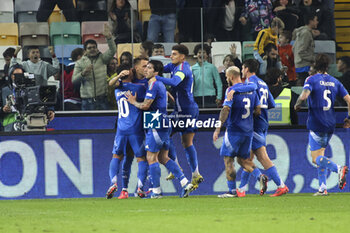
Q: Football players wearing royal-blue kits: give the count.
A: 7